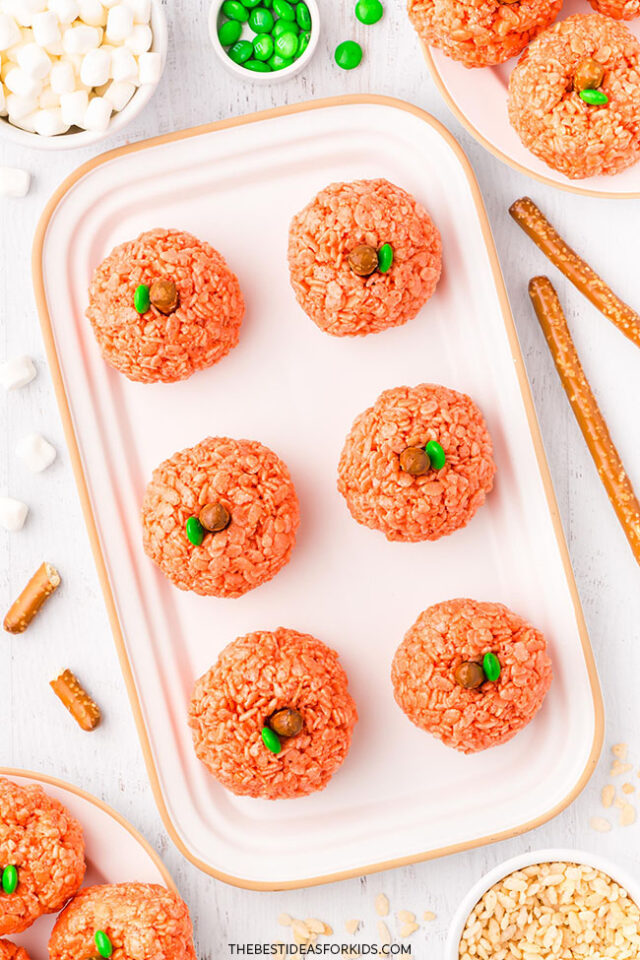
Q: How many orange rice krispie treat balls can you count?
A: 12